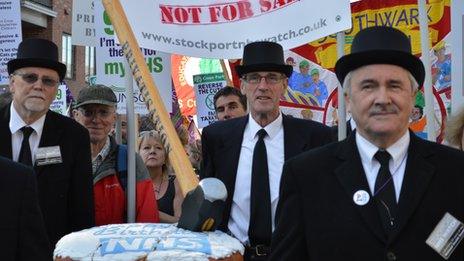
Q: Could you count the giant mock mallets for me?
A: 1